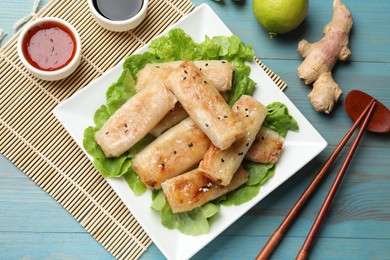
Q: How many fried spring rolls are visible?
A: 8